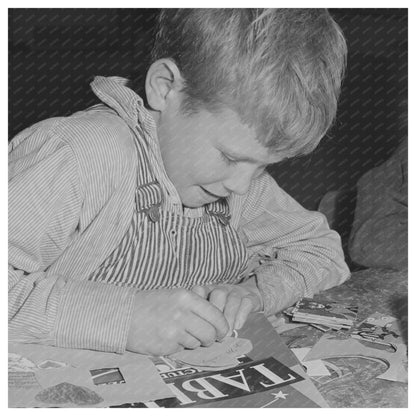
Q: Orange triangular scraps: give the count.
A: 0